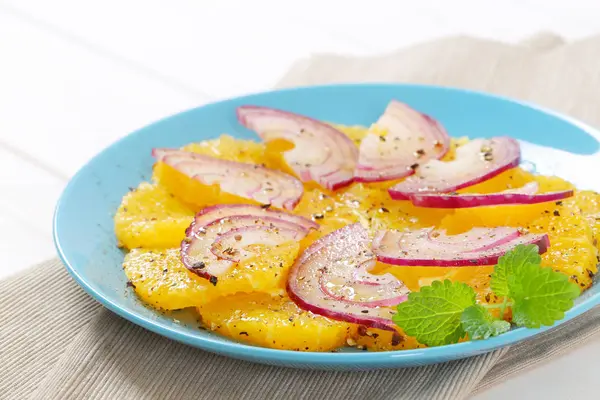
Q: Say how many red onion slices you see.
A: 8